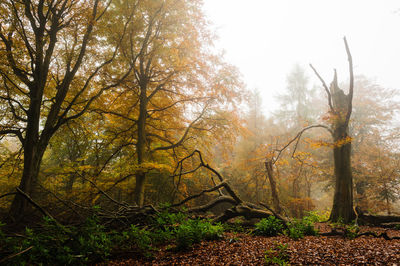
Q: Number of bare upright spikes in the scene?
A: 3